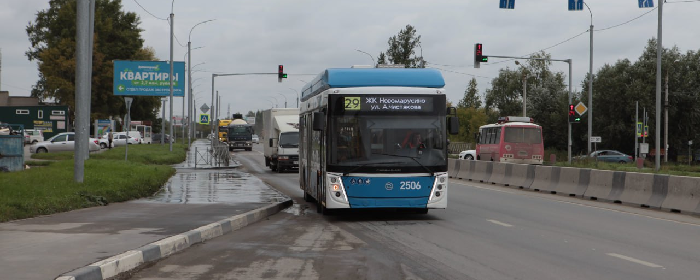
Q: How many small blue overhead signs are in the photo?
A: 3